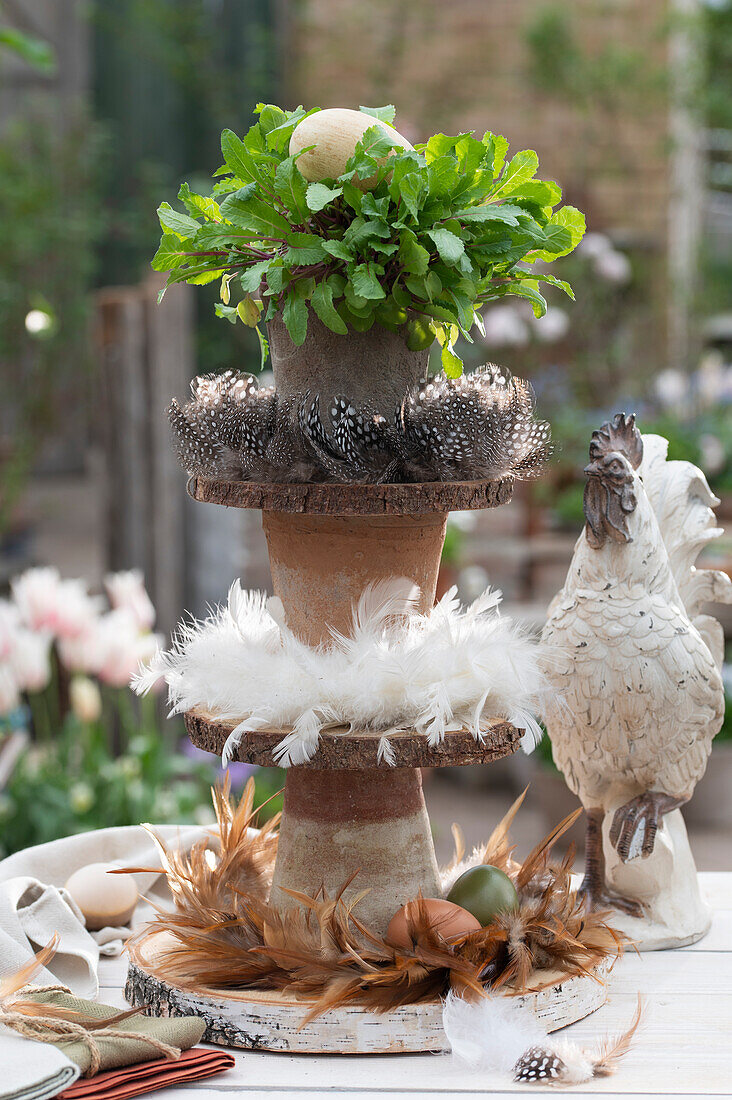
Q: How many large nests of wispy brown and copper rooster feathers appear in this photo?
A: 1